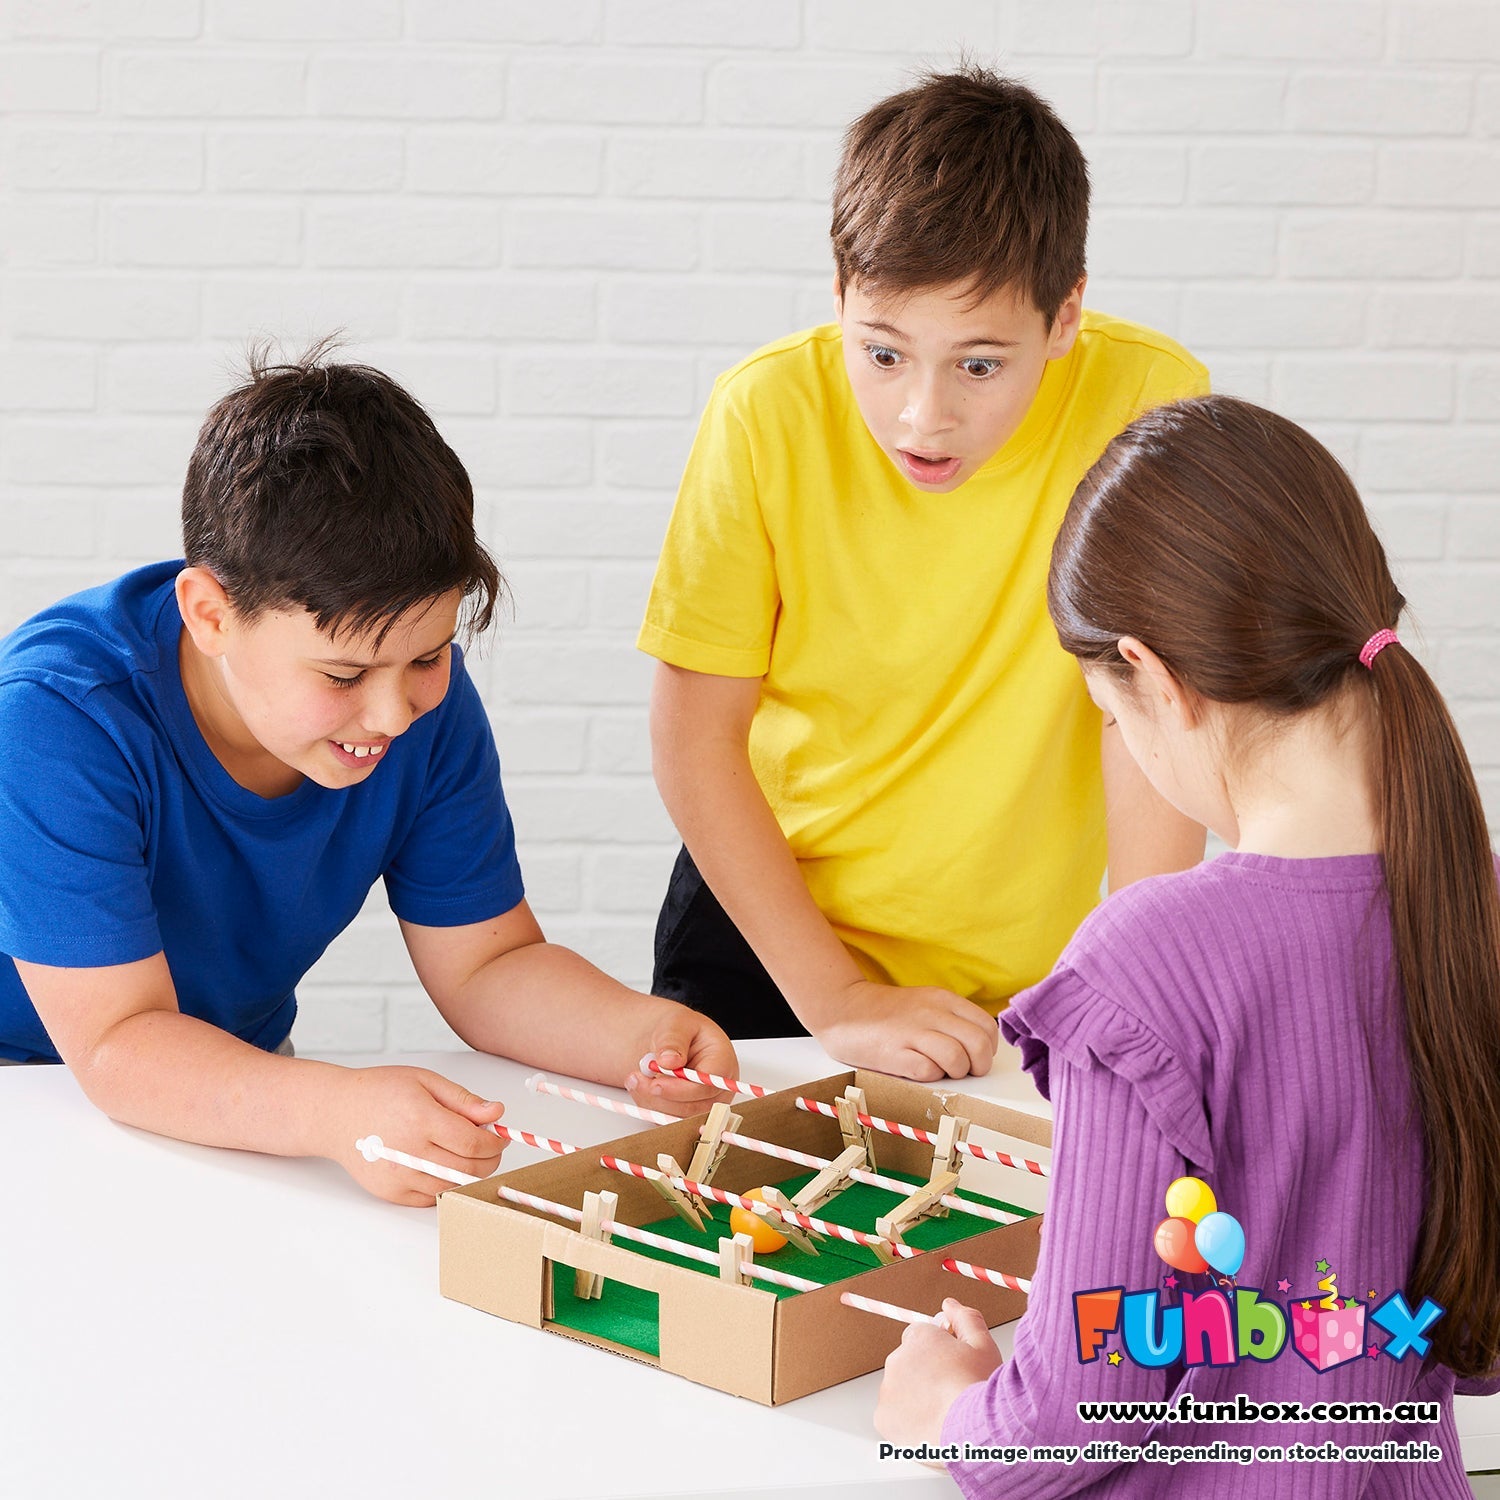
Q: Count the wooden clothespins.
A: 10